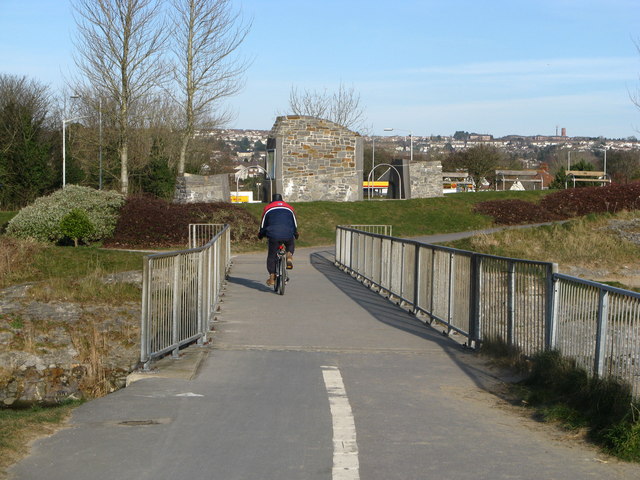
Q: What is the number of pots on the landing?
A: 0